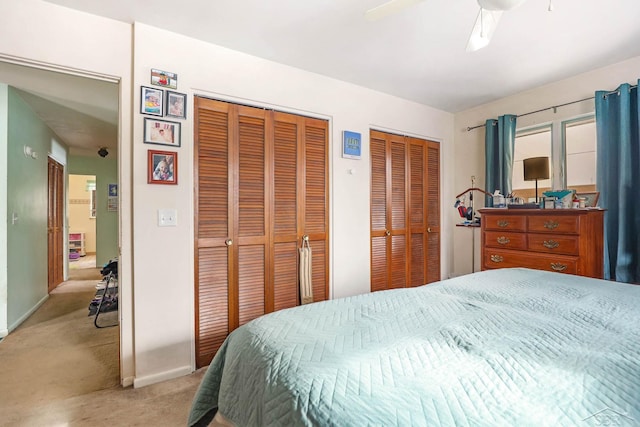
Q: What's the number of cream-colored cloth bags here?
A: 1